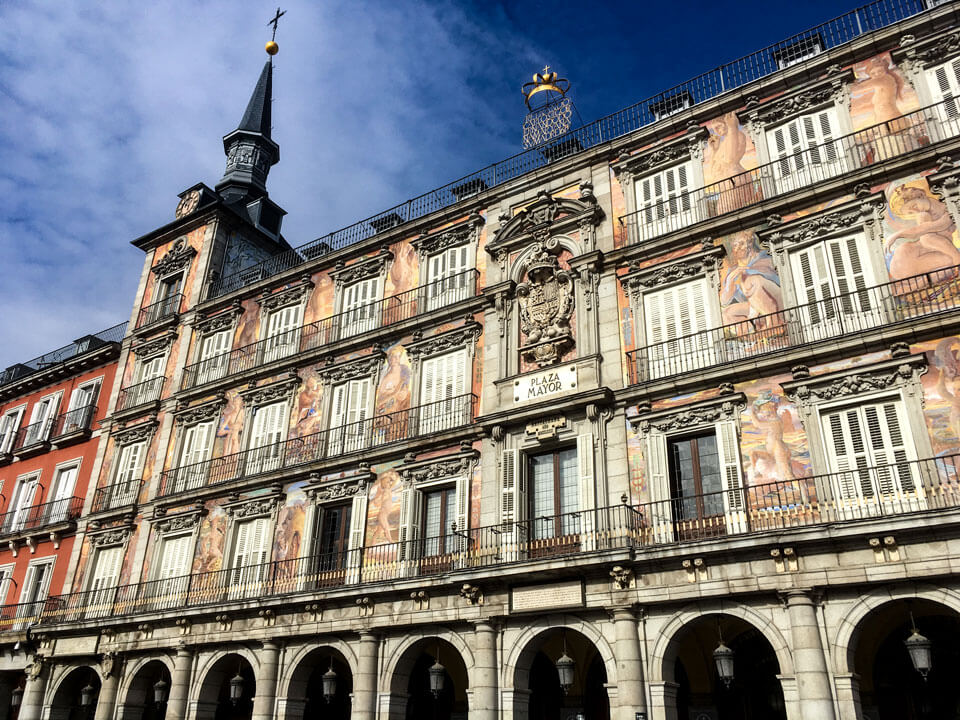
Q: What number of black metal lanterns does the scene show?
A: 9